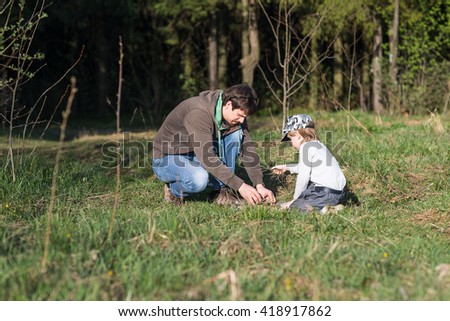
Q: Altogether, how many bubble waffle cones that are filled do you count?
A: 0